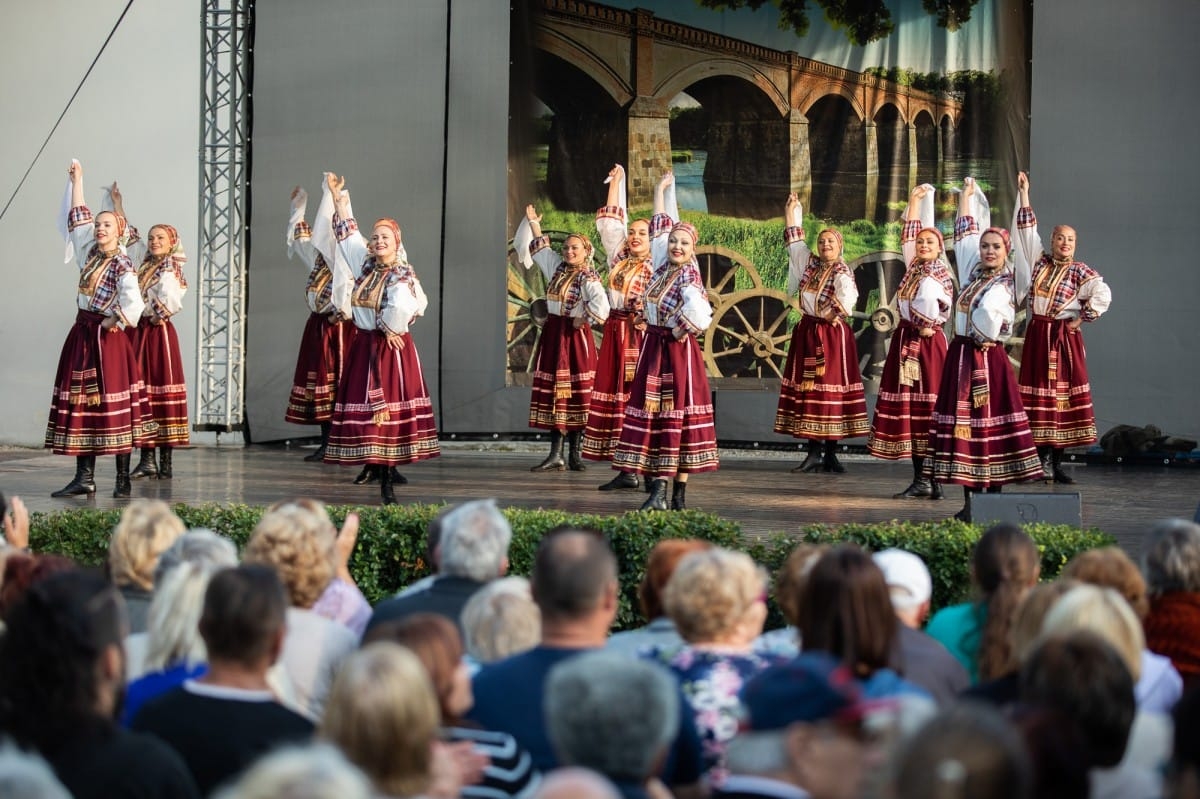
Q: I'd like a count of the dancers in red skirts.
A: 11